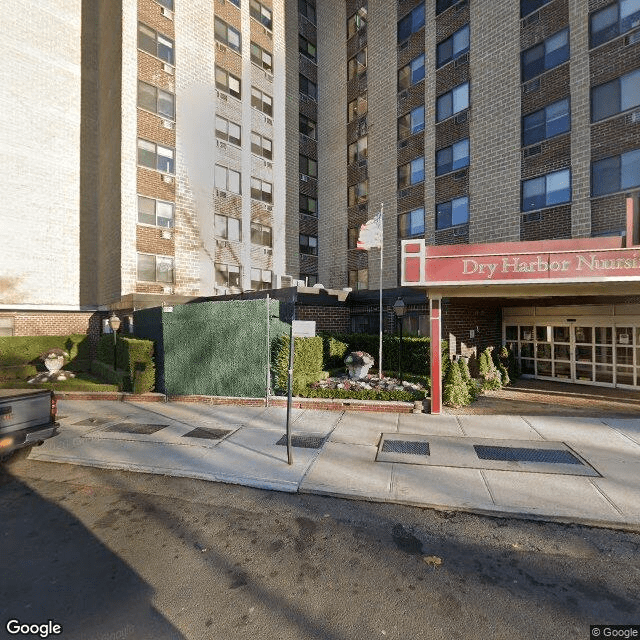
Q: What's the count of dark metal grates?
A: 5